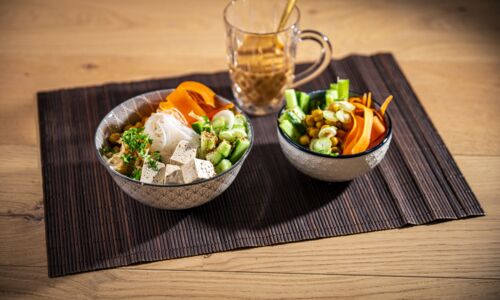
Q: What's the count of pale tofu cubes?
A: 4